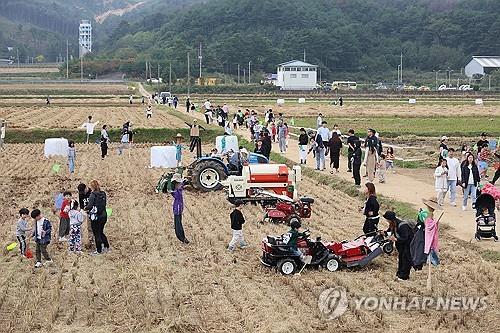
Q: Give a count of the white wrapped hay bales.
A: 7